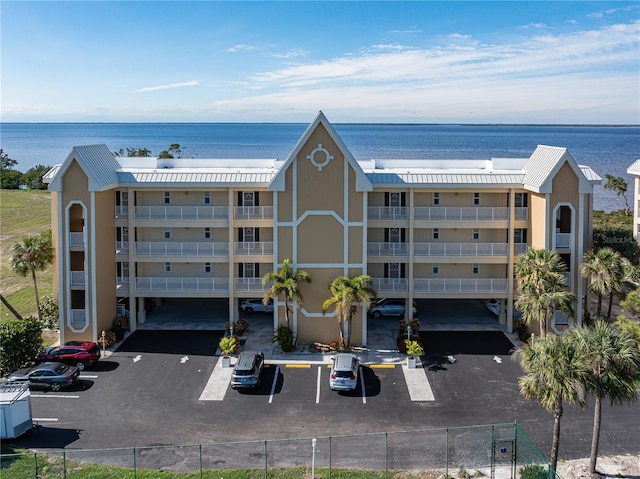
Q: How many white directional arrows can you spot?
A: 4